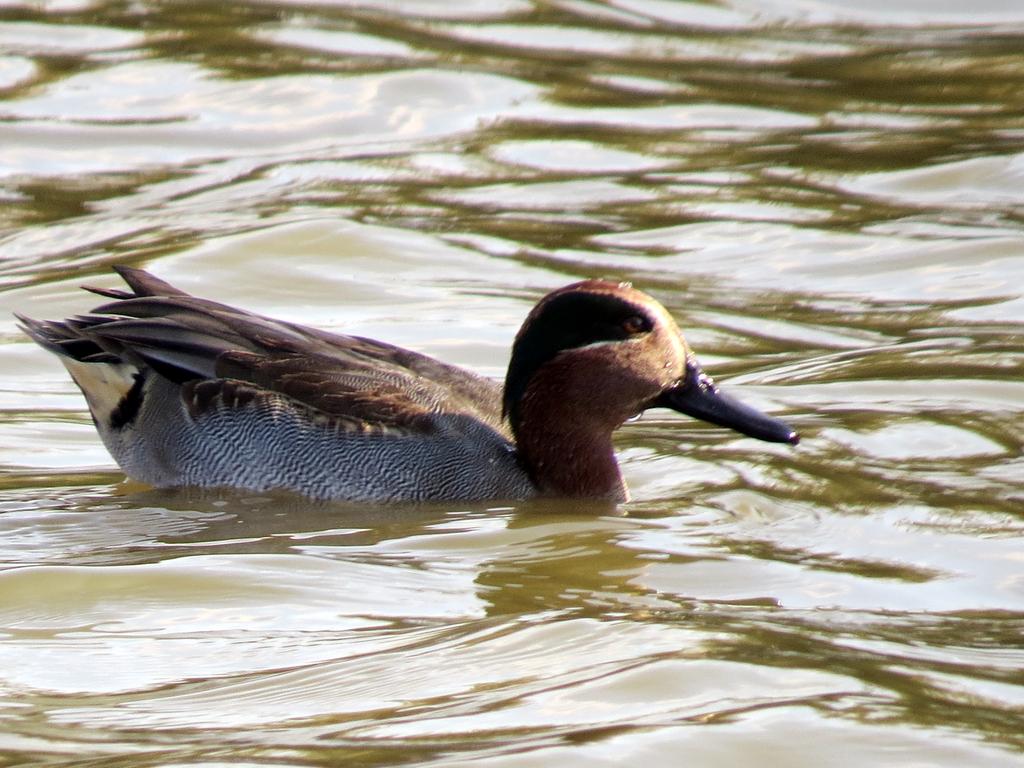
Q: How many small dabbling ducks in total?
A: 1